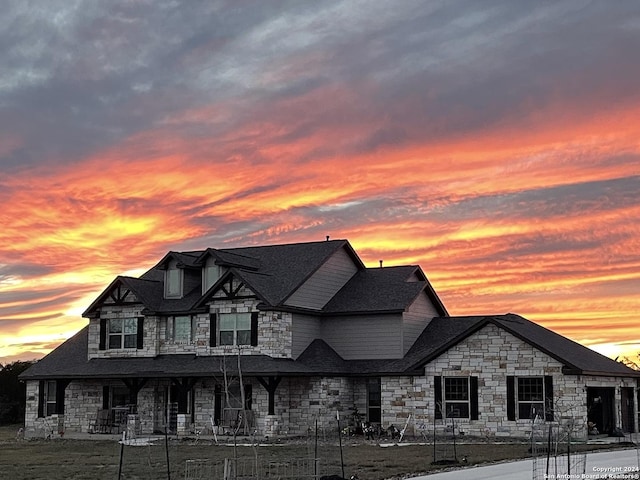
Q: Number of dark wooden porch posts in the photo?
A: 4